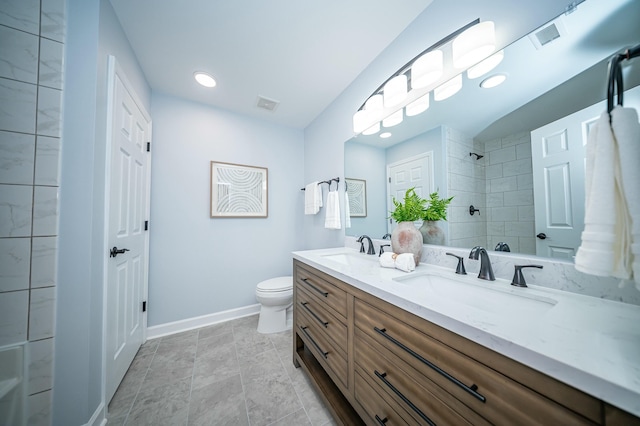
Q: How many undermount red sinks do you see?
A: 0